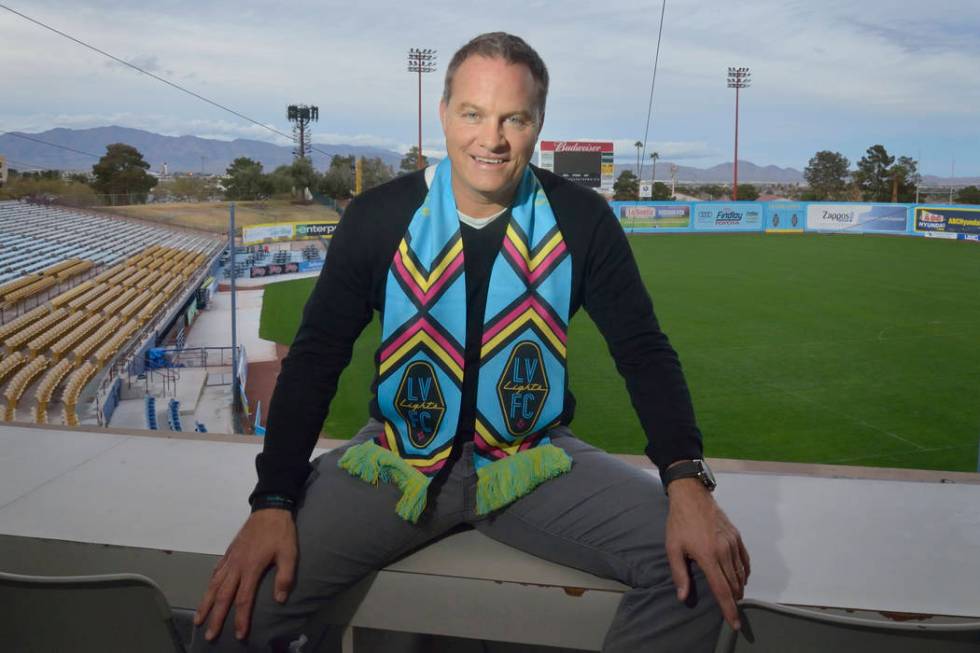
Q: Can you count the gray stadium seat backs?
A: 2